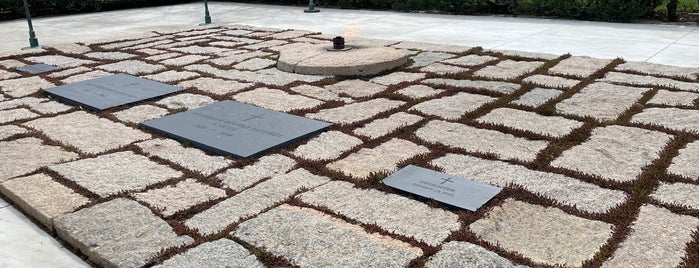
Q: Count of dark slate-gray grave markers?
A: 4